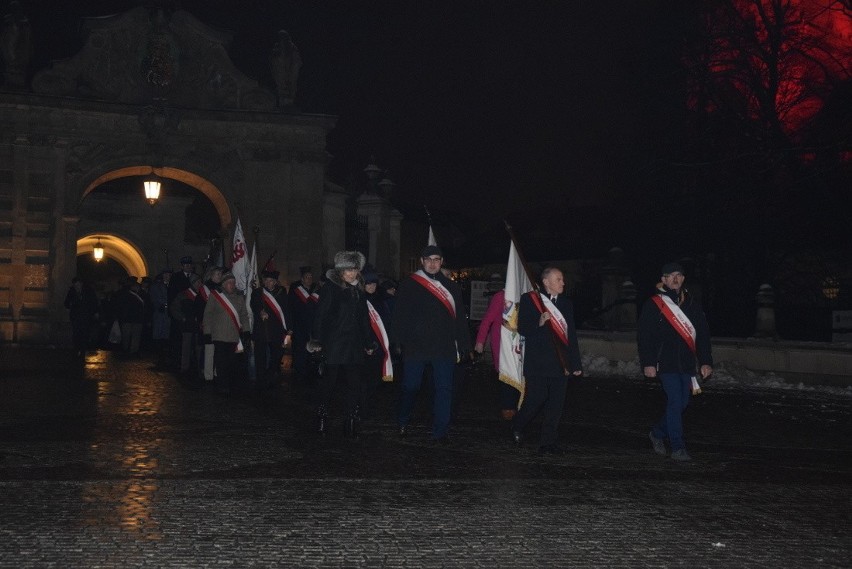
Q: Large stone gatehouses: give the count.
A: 1